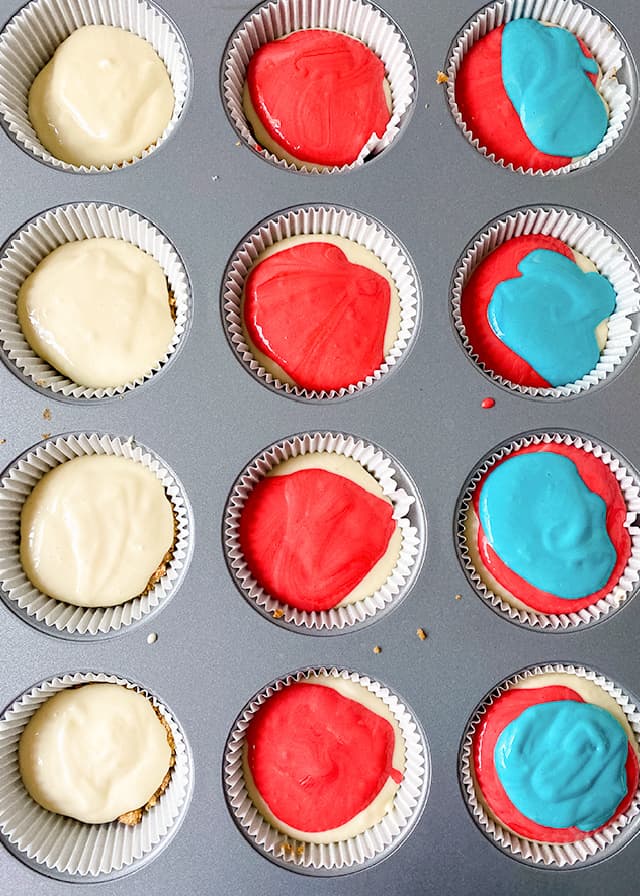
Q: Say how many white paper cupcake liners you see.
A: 12